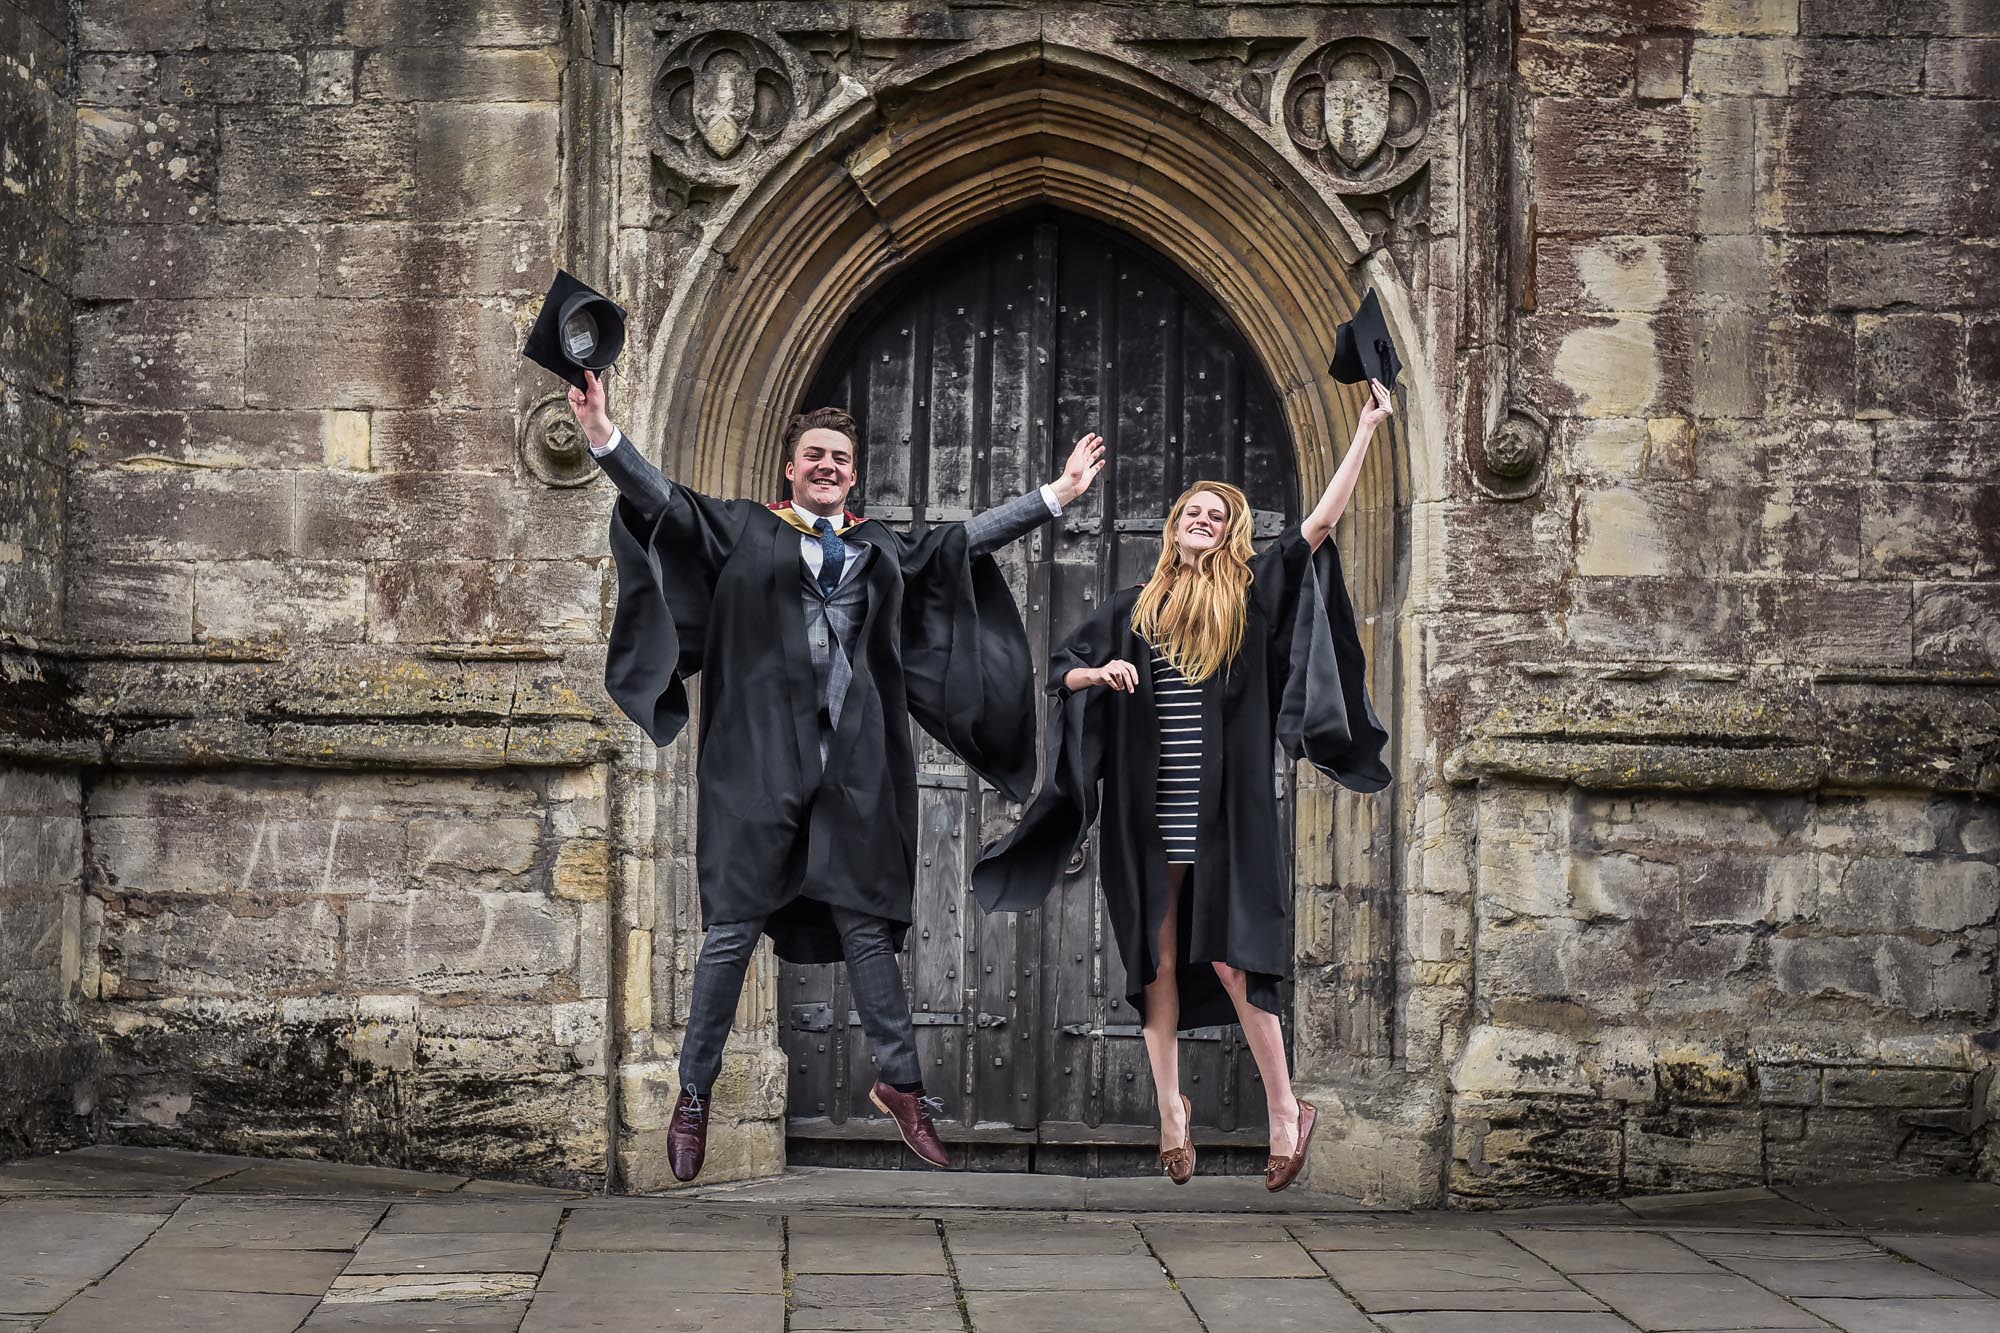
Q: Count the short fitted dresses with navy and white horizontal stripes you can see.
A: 1